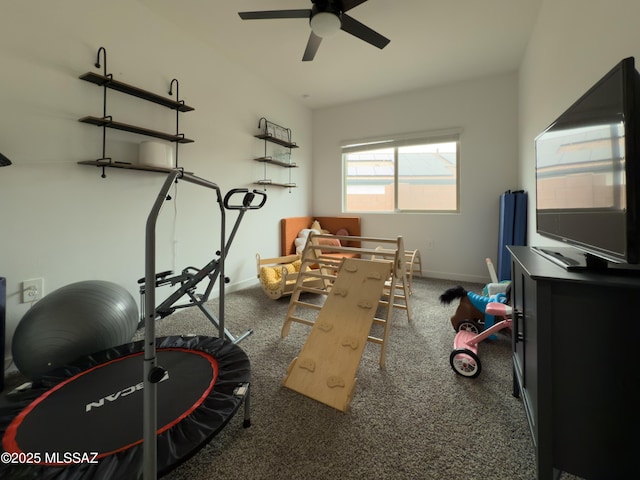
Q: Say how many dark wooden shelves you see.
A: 6